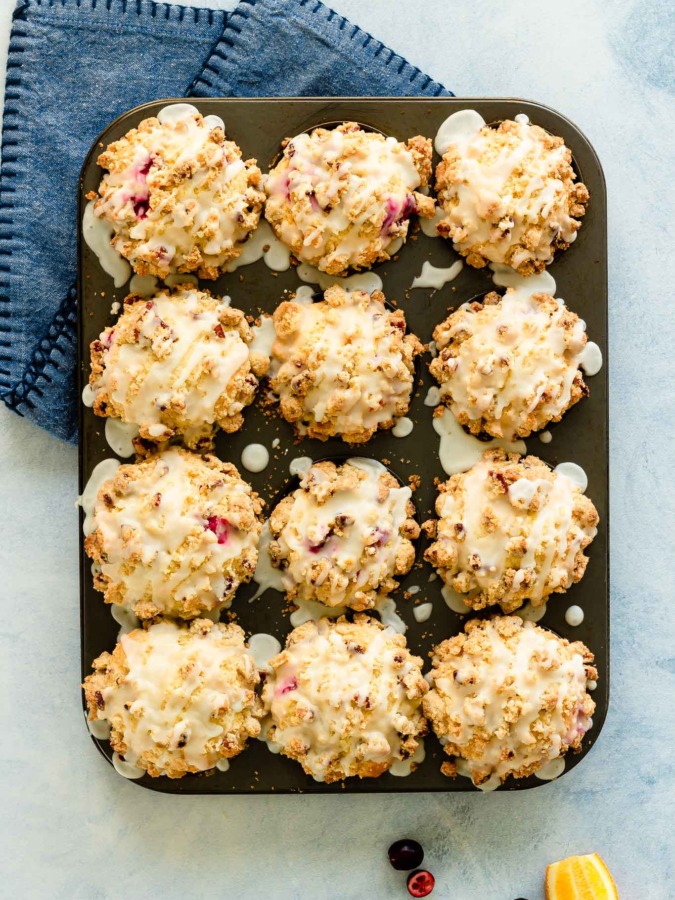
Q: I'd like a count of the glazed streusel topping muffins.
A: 12